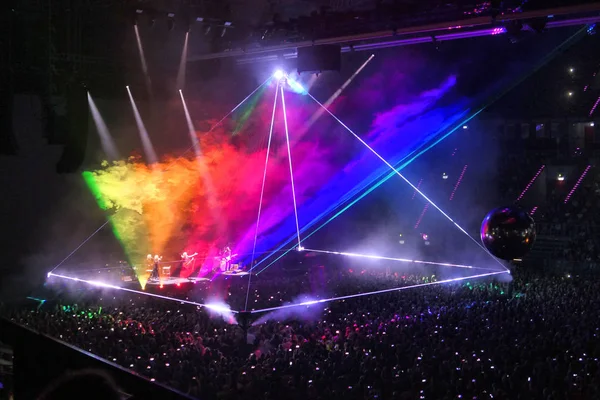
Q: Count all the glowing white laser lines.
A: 7